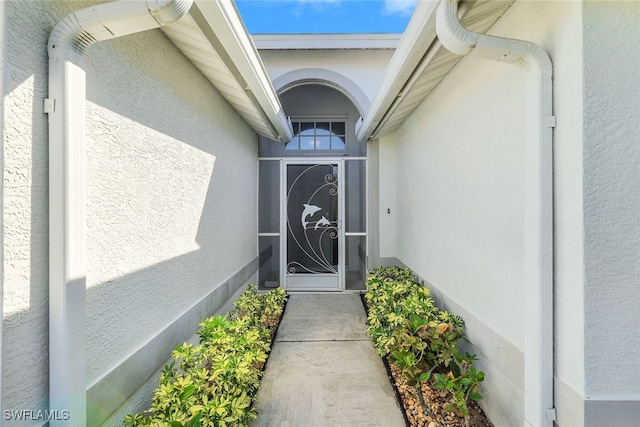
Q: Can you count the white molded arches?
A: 1